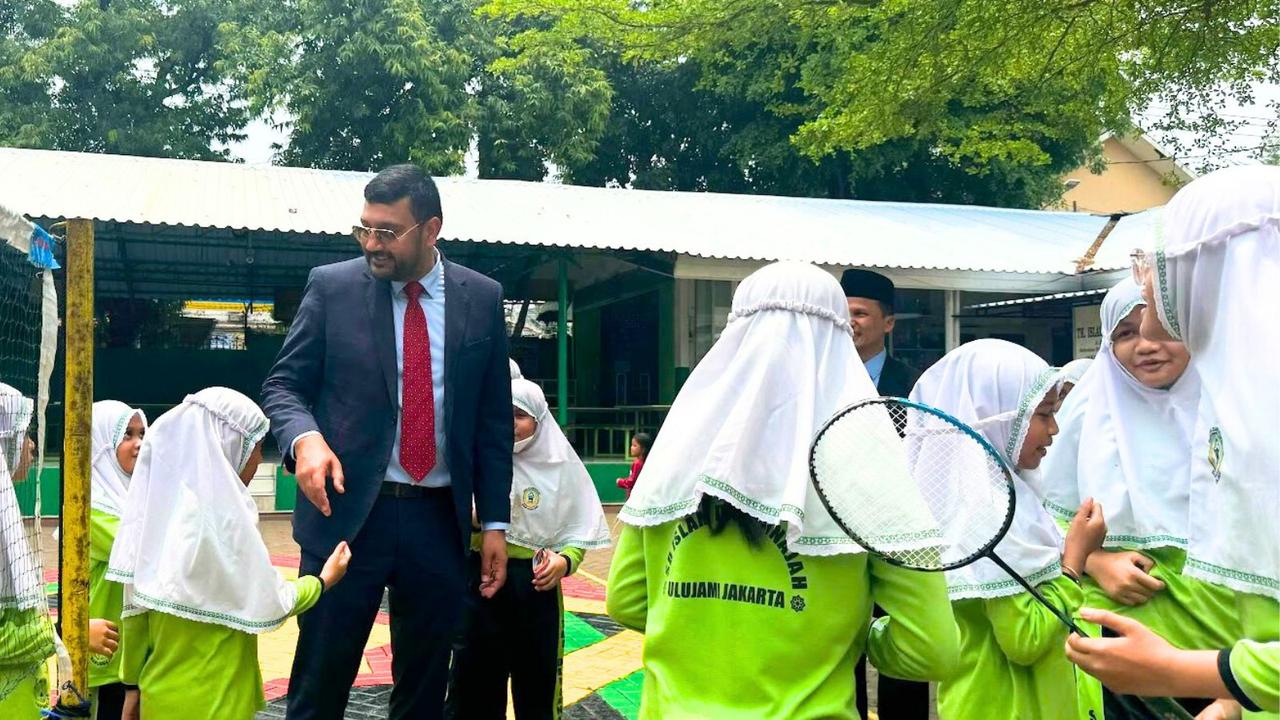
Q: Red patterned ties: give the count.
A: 1